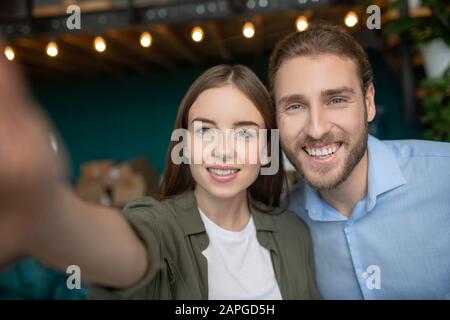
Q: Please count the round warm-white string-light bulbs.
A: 8